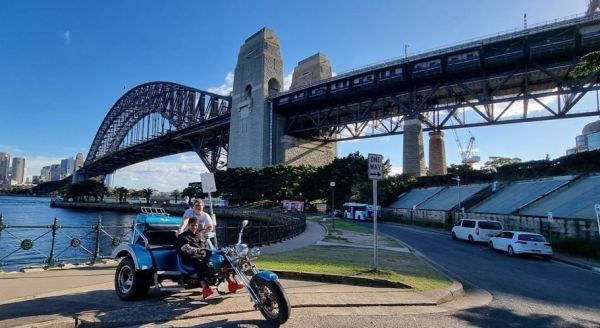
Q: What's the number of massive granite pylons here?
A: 2